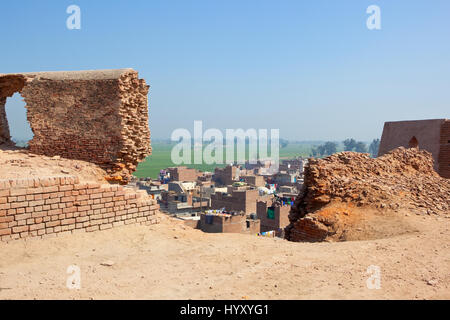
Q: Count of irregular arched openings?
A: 1